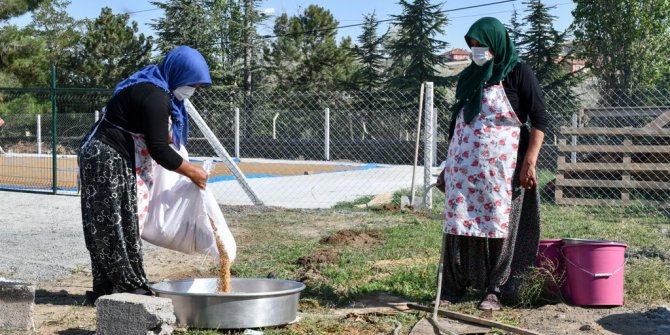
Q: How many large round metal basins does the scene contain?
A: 1